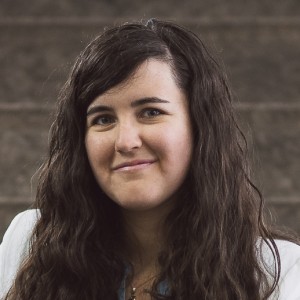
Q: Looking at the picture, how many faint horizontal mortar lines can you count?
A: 3